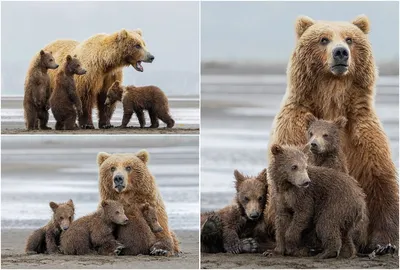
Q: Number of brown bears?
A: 12